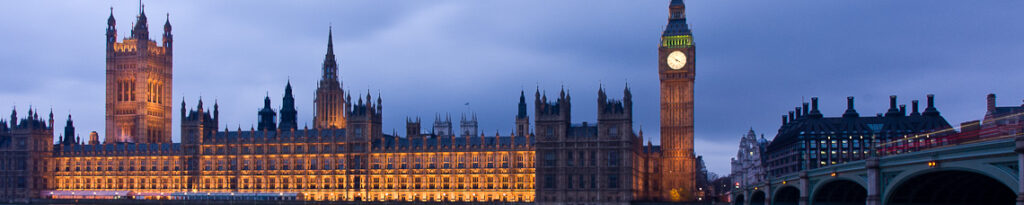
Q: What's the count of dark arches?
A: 5